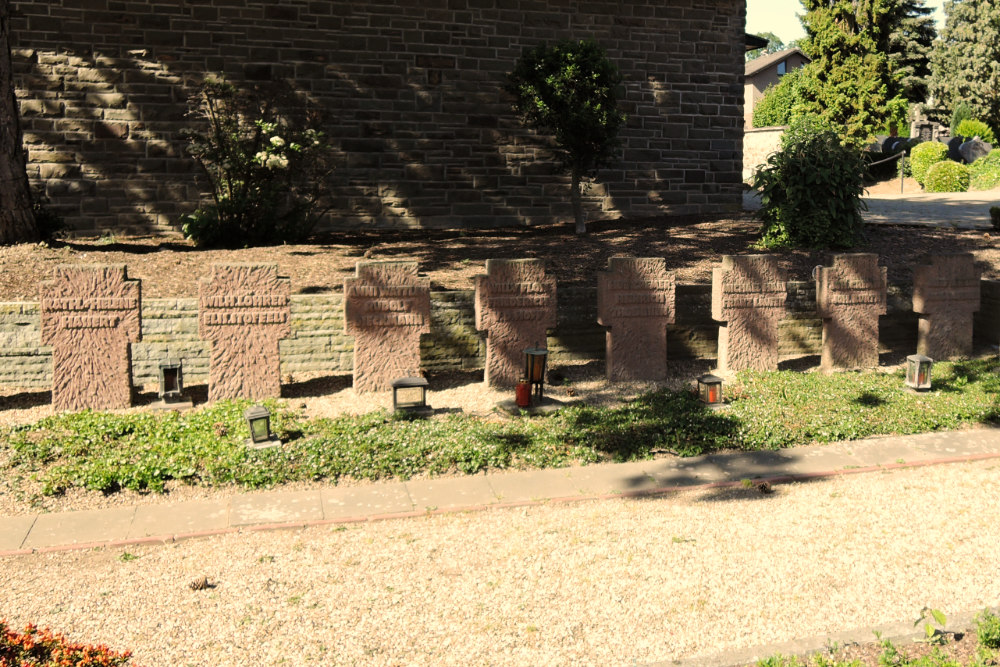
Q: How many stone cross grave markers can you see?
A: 8